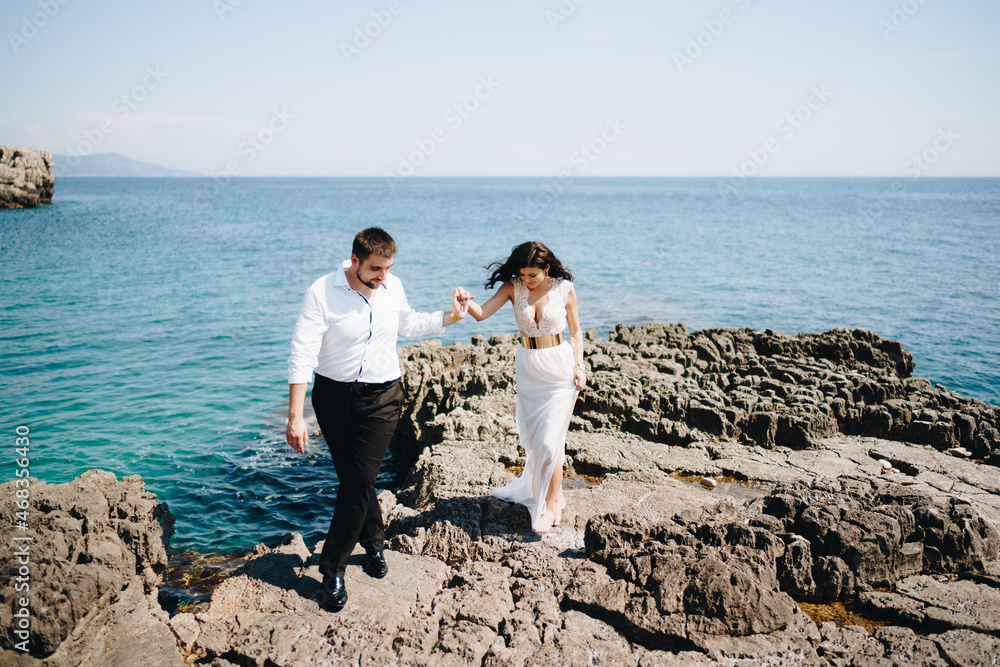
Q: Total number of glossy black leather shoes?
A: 2